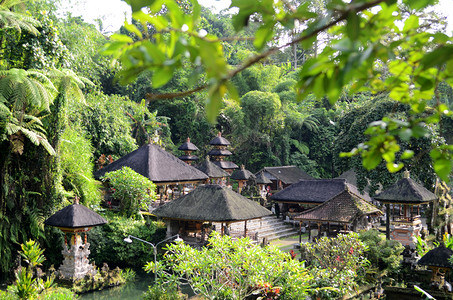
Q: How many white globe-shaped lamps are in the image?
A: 2